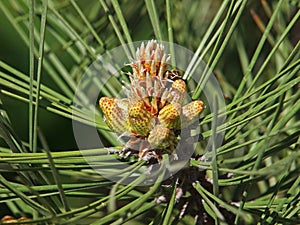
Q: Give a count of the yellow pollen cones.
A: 6